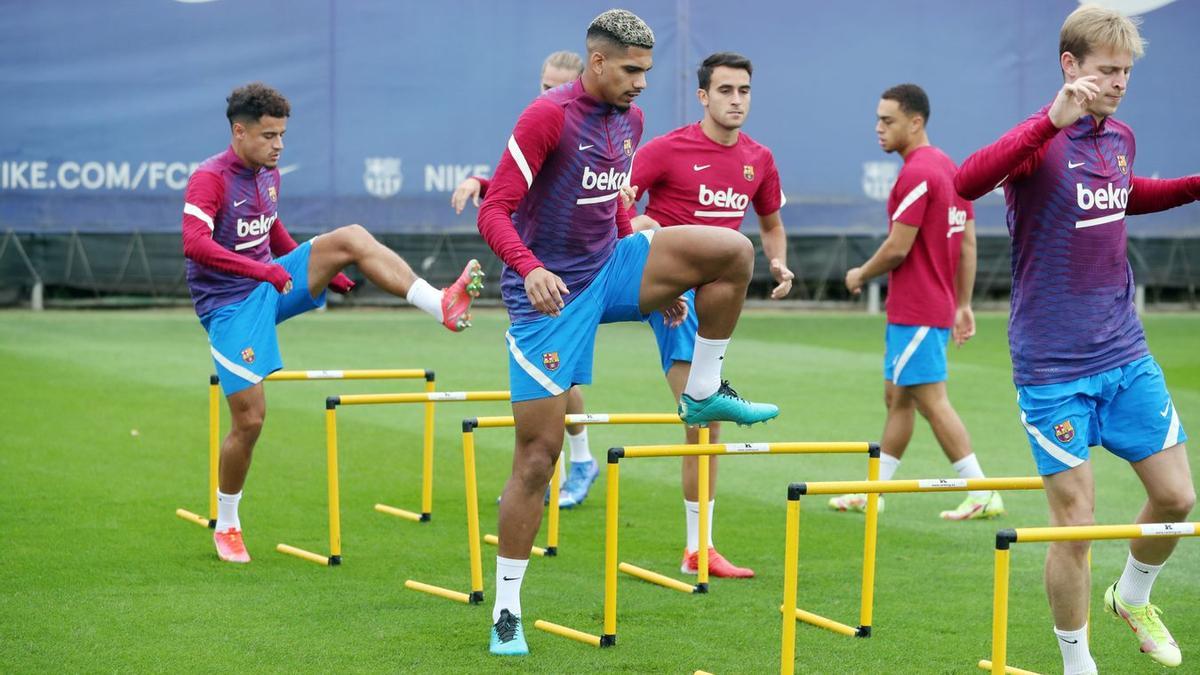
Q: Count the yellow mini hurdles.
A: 6